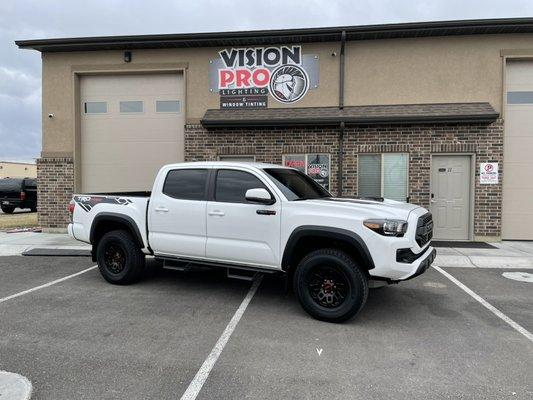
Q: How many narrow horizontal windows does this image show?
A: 4